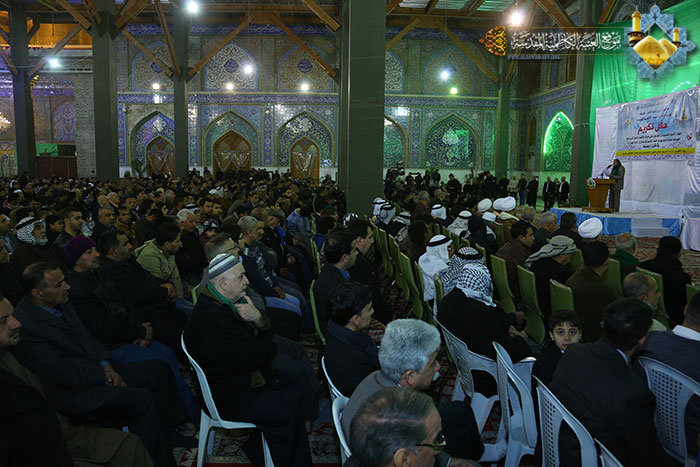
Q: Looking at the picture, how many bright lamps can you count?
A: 9